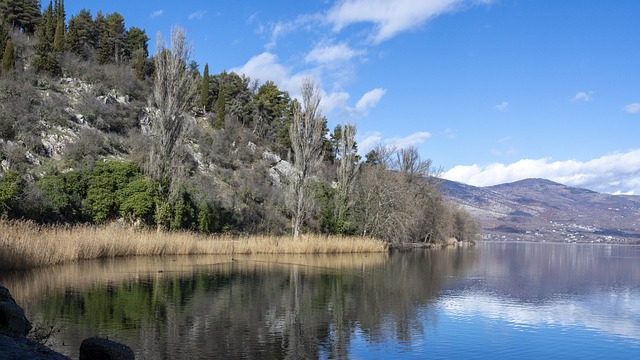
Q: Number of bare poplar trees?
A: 3